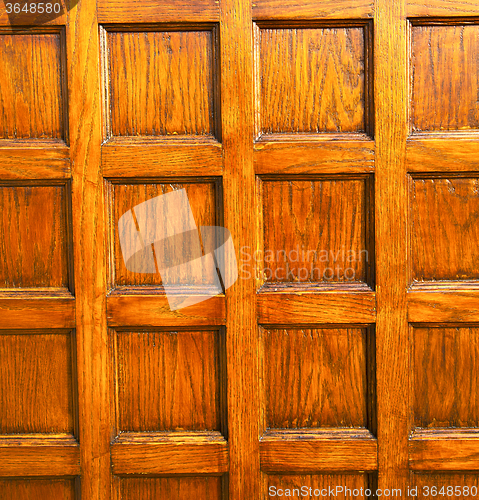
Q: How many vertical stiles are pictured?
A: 3